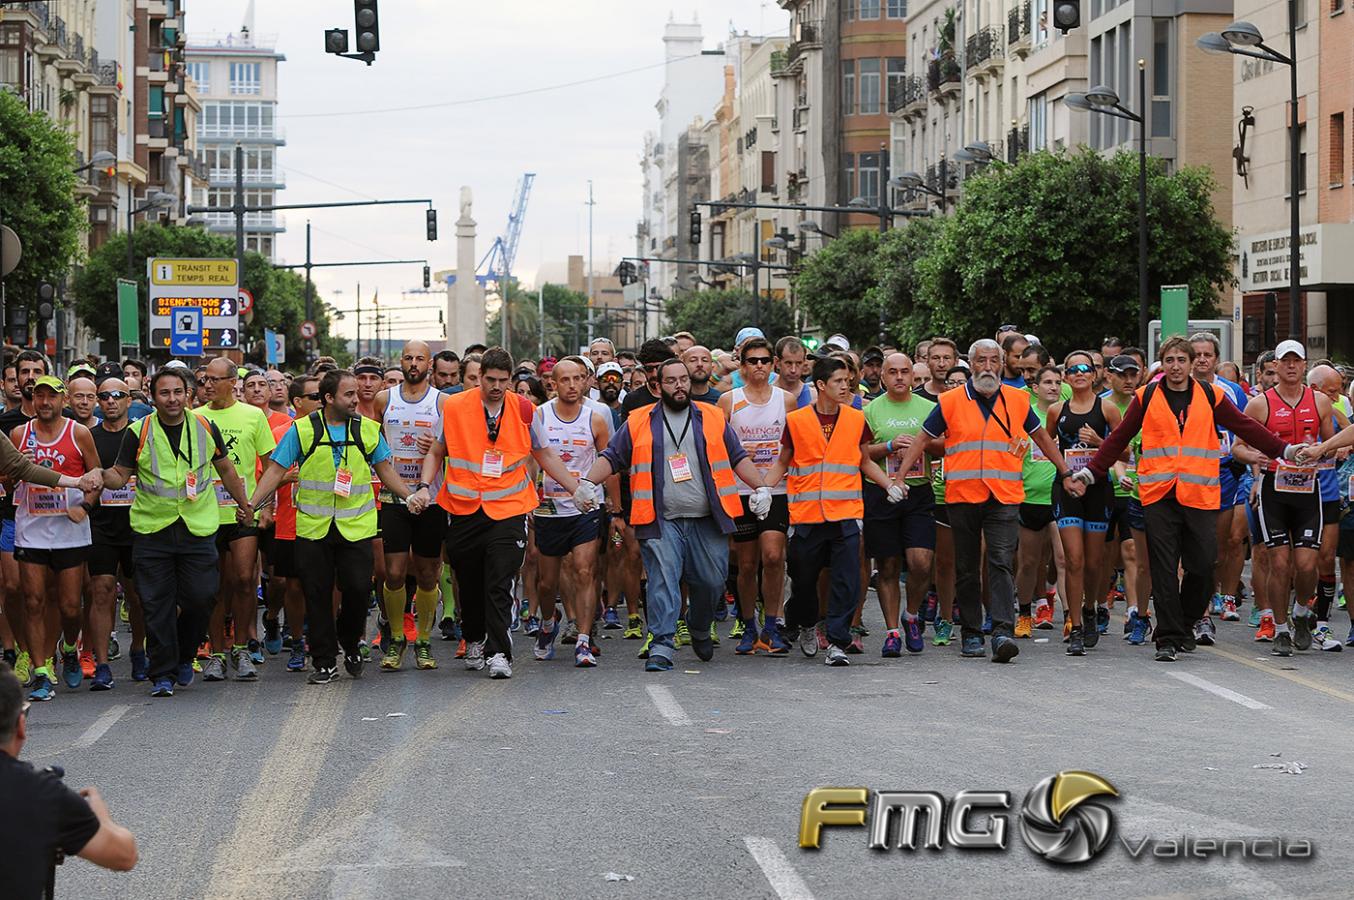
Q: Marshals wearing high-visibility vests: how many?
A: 7